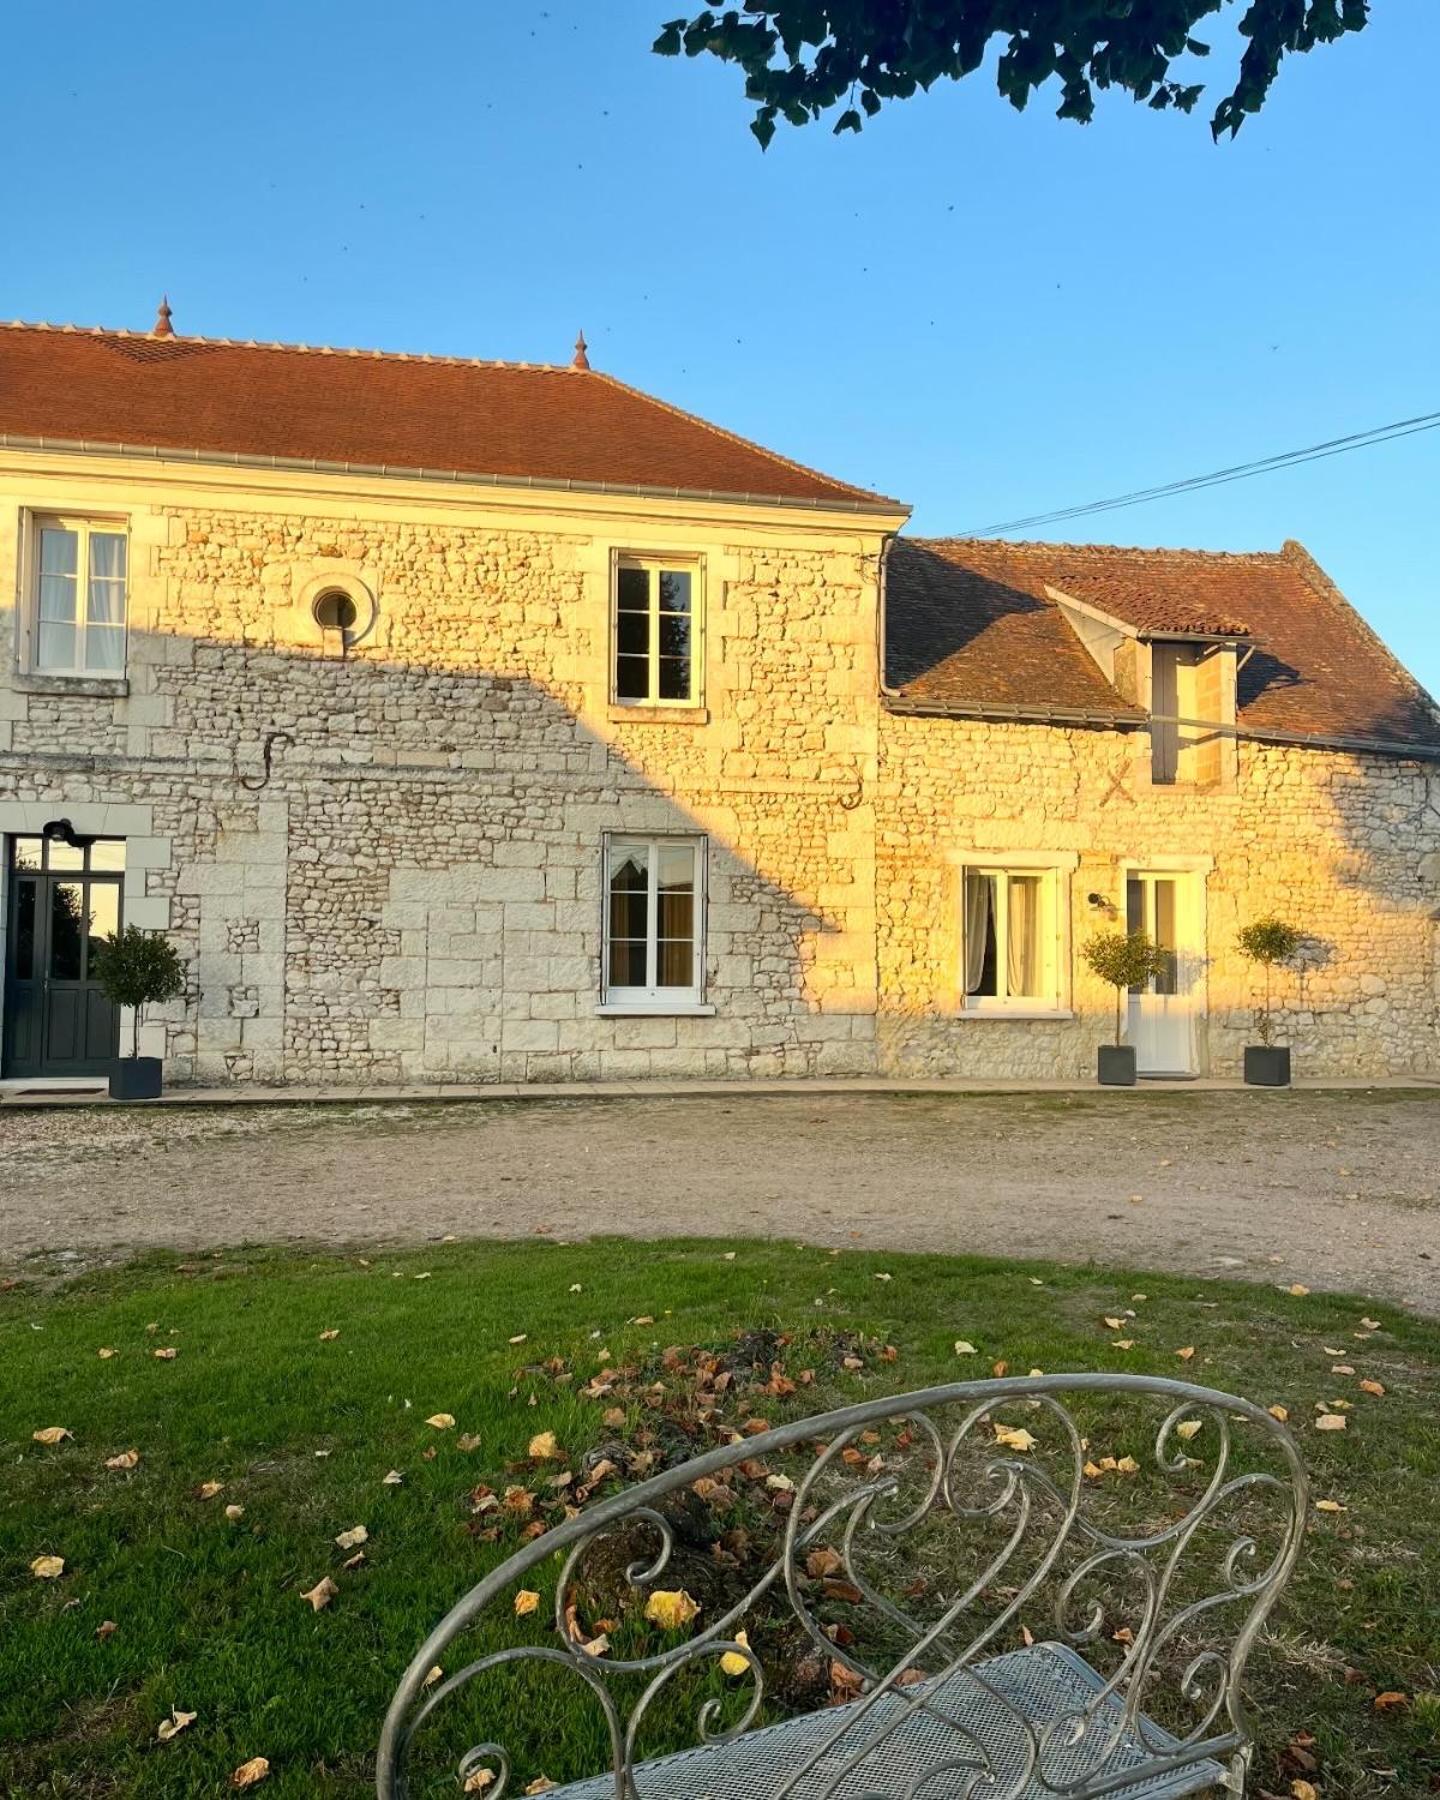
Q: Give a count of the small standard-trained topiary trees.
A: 3